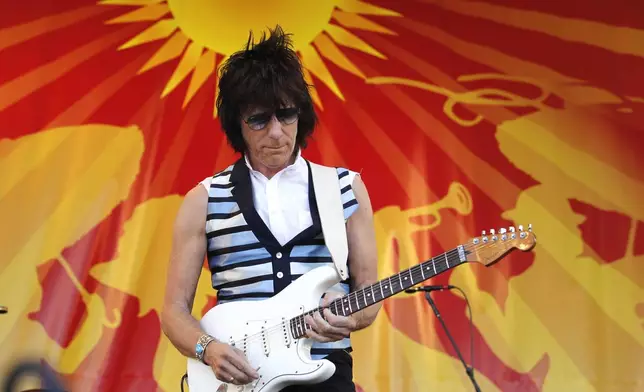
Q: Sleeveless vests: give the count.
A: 1